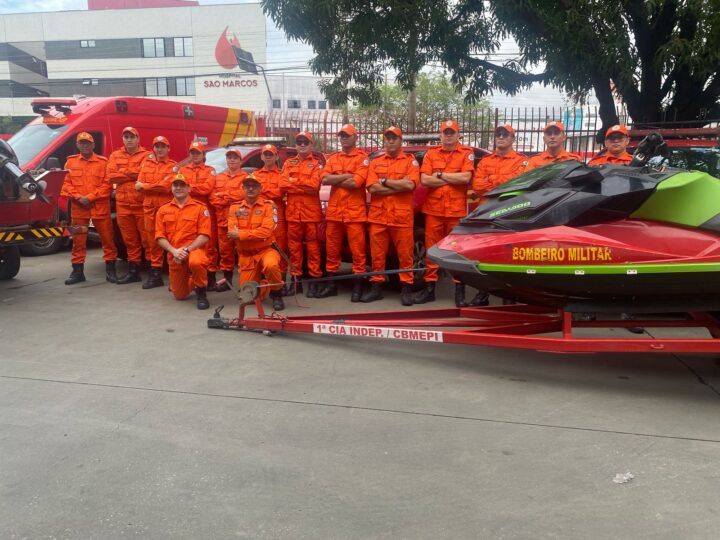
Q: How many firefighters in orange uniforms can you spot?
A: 15